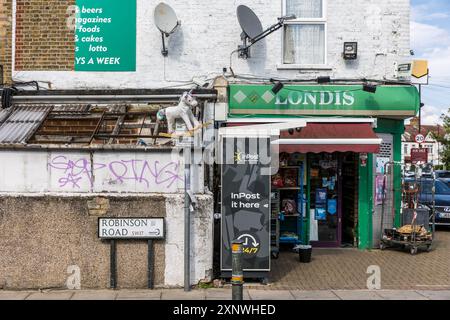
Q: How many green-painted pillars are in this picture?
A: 2